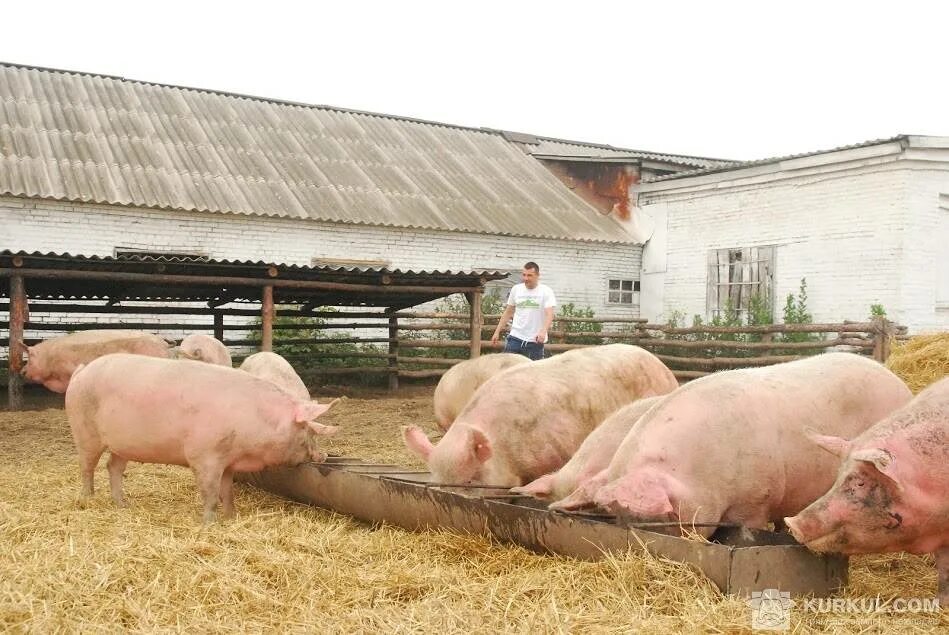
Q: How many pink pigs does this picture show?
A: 9